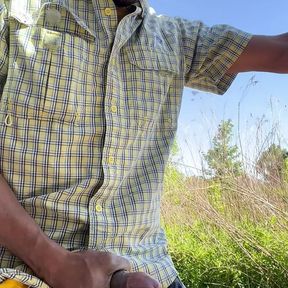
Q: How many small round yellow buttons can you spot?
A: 4